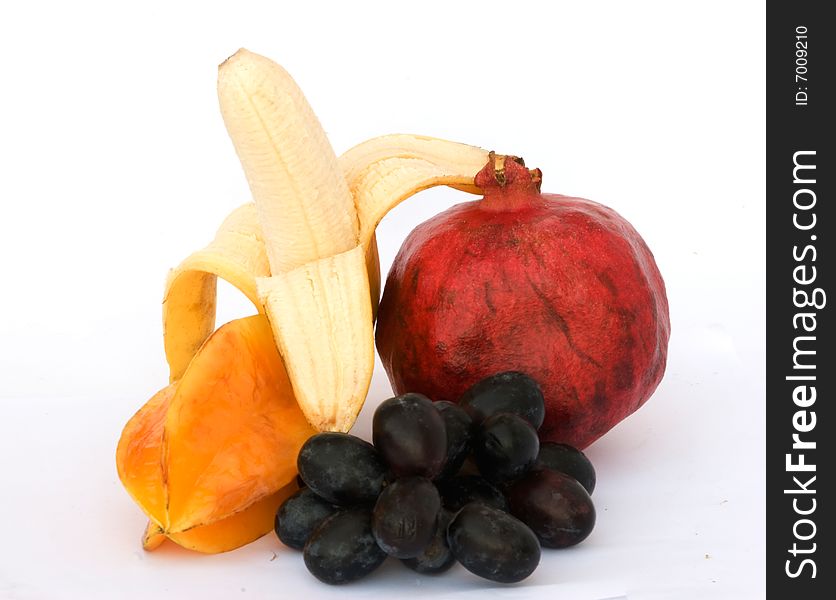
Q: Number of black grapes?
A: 13